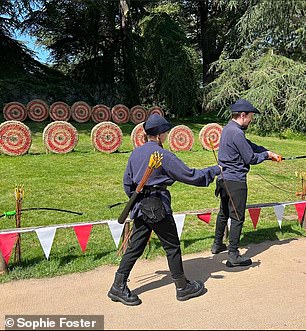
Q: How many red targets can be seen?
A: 14